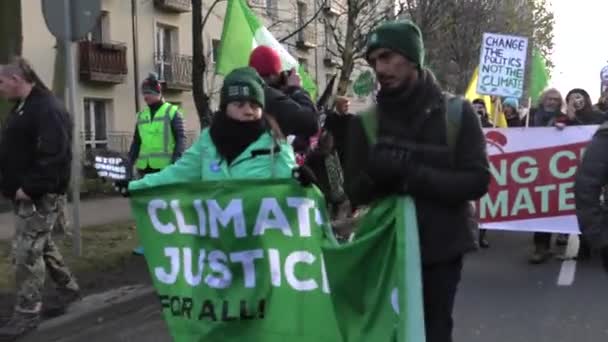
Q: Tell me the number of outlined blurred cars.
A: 0